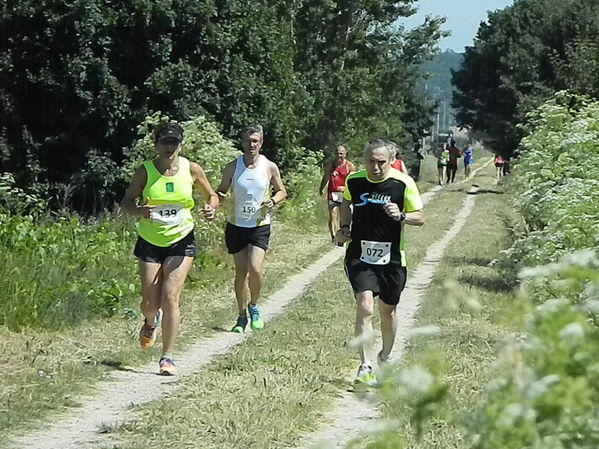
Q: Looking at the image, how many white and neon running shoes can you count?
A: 2